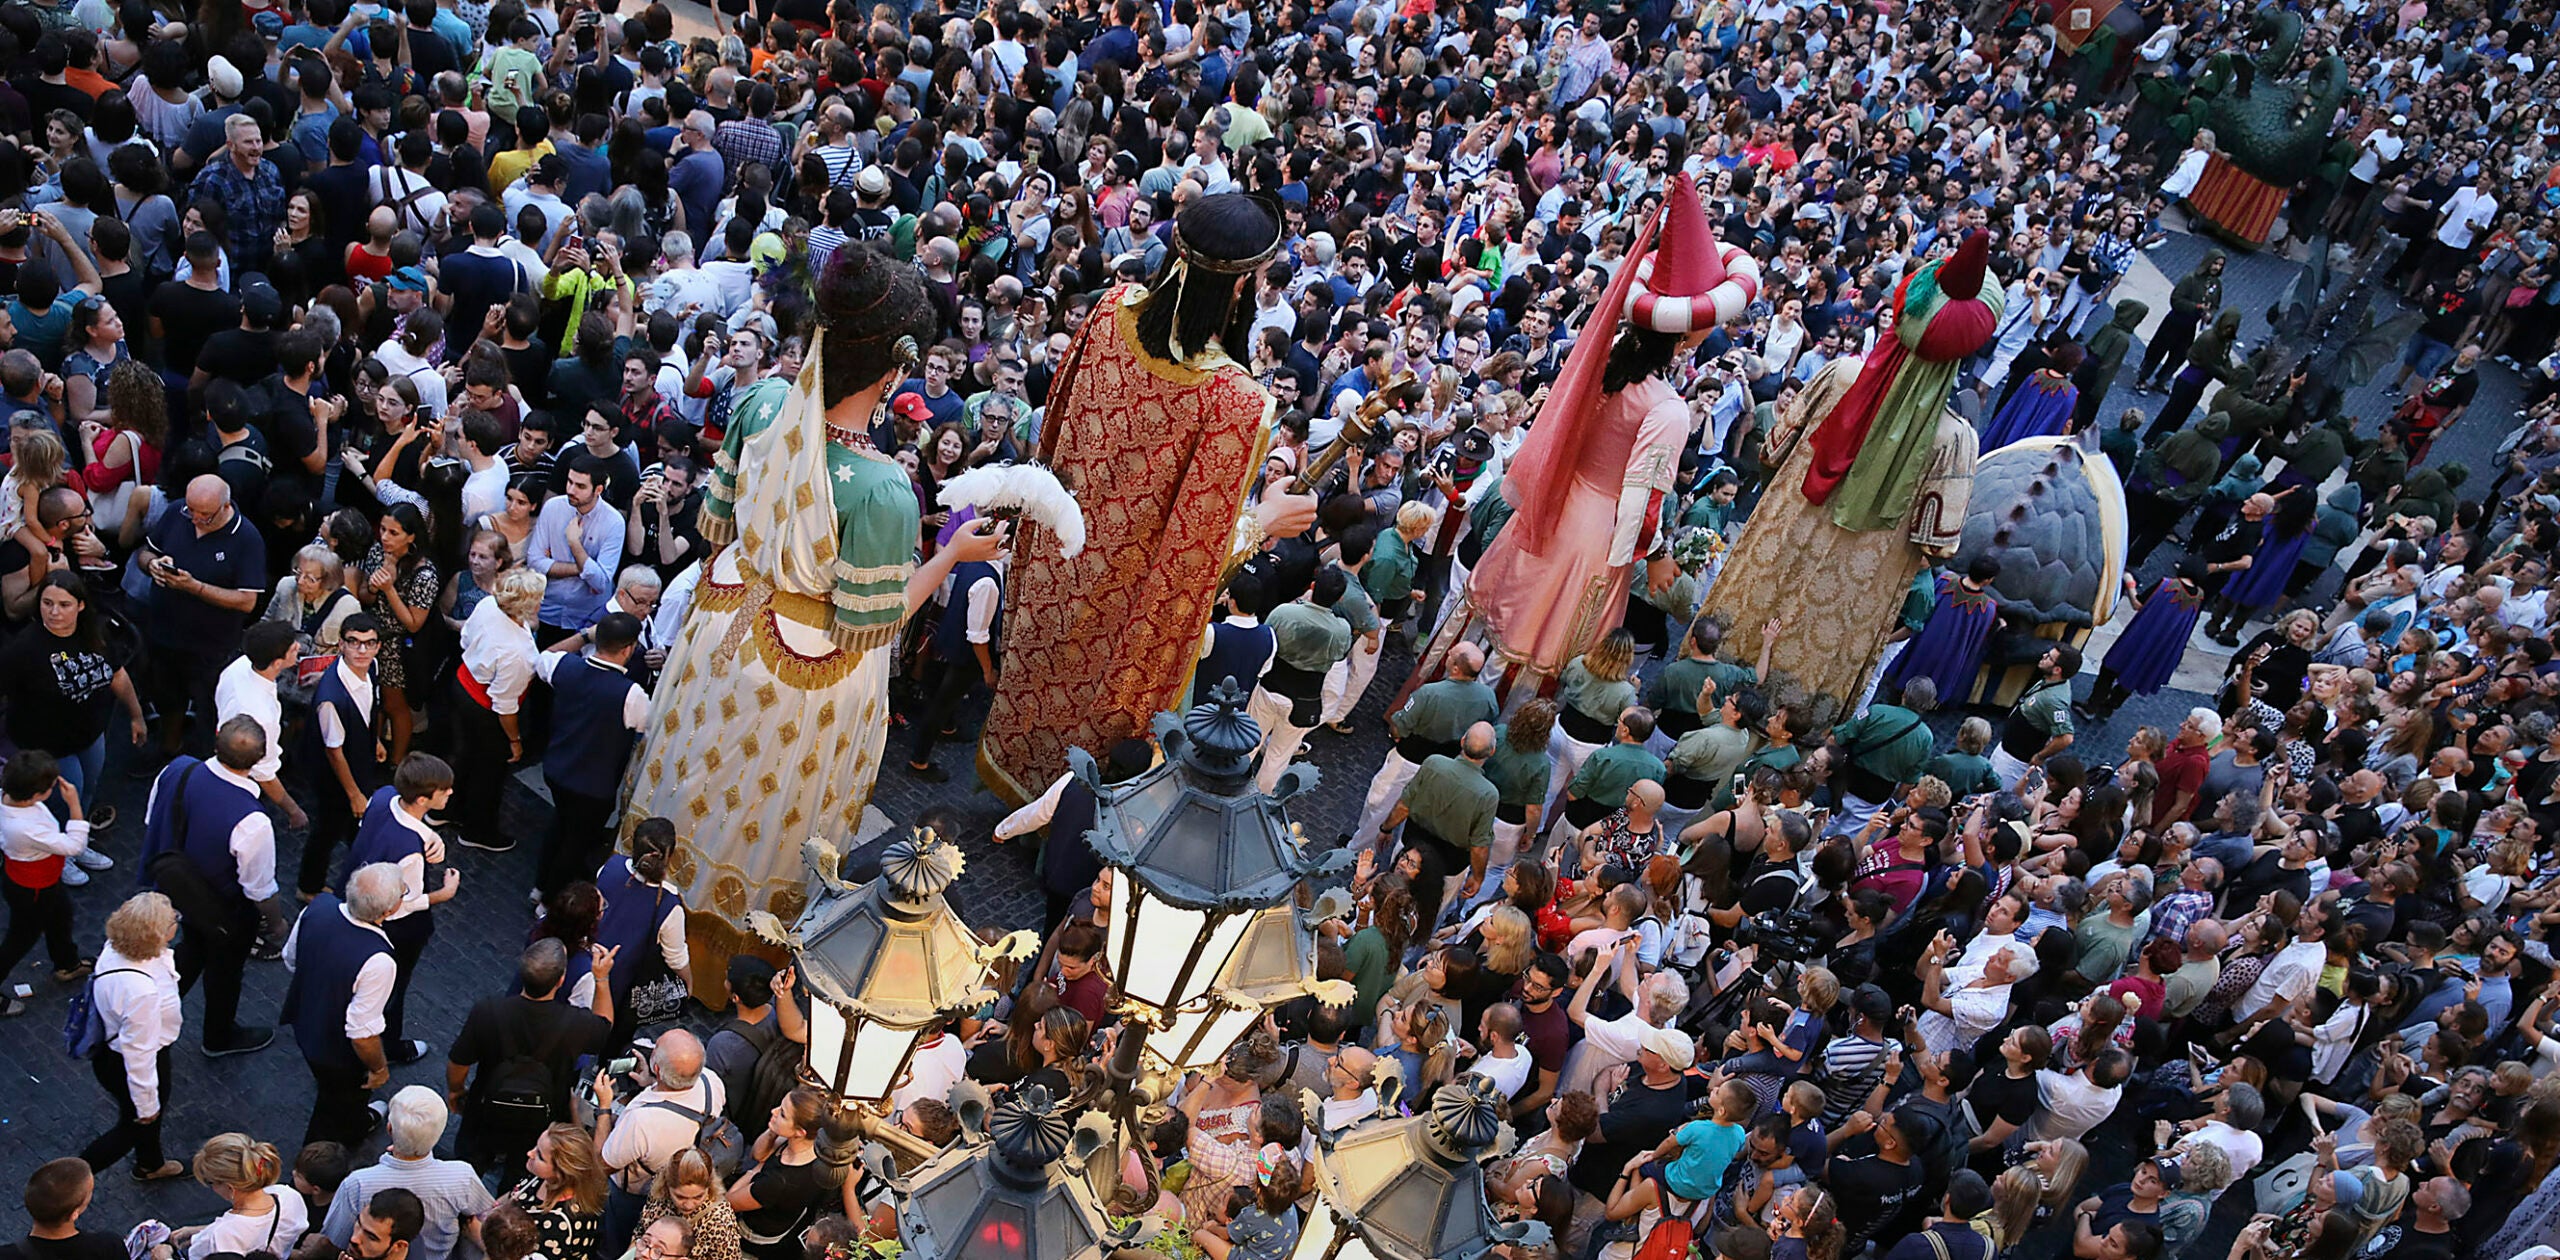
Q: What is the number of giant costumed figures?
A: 4